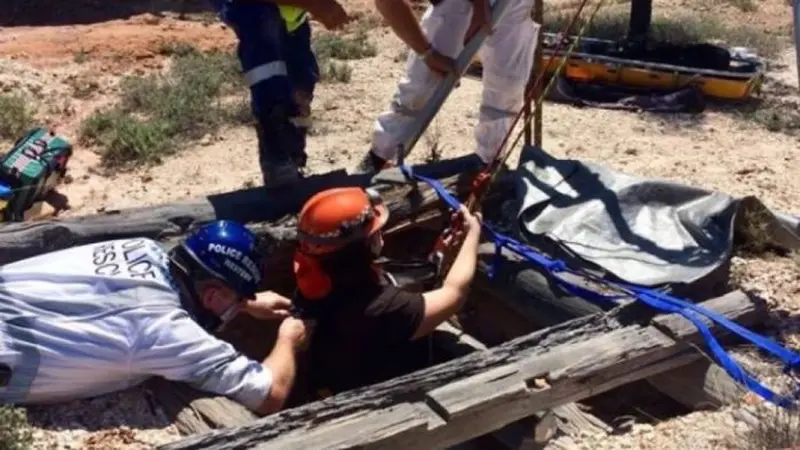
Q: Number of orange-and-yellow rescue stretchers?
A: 1